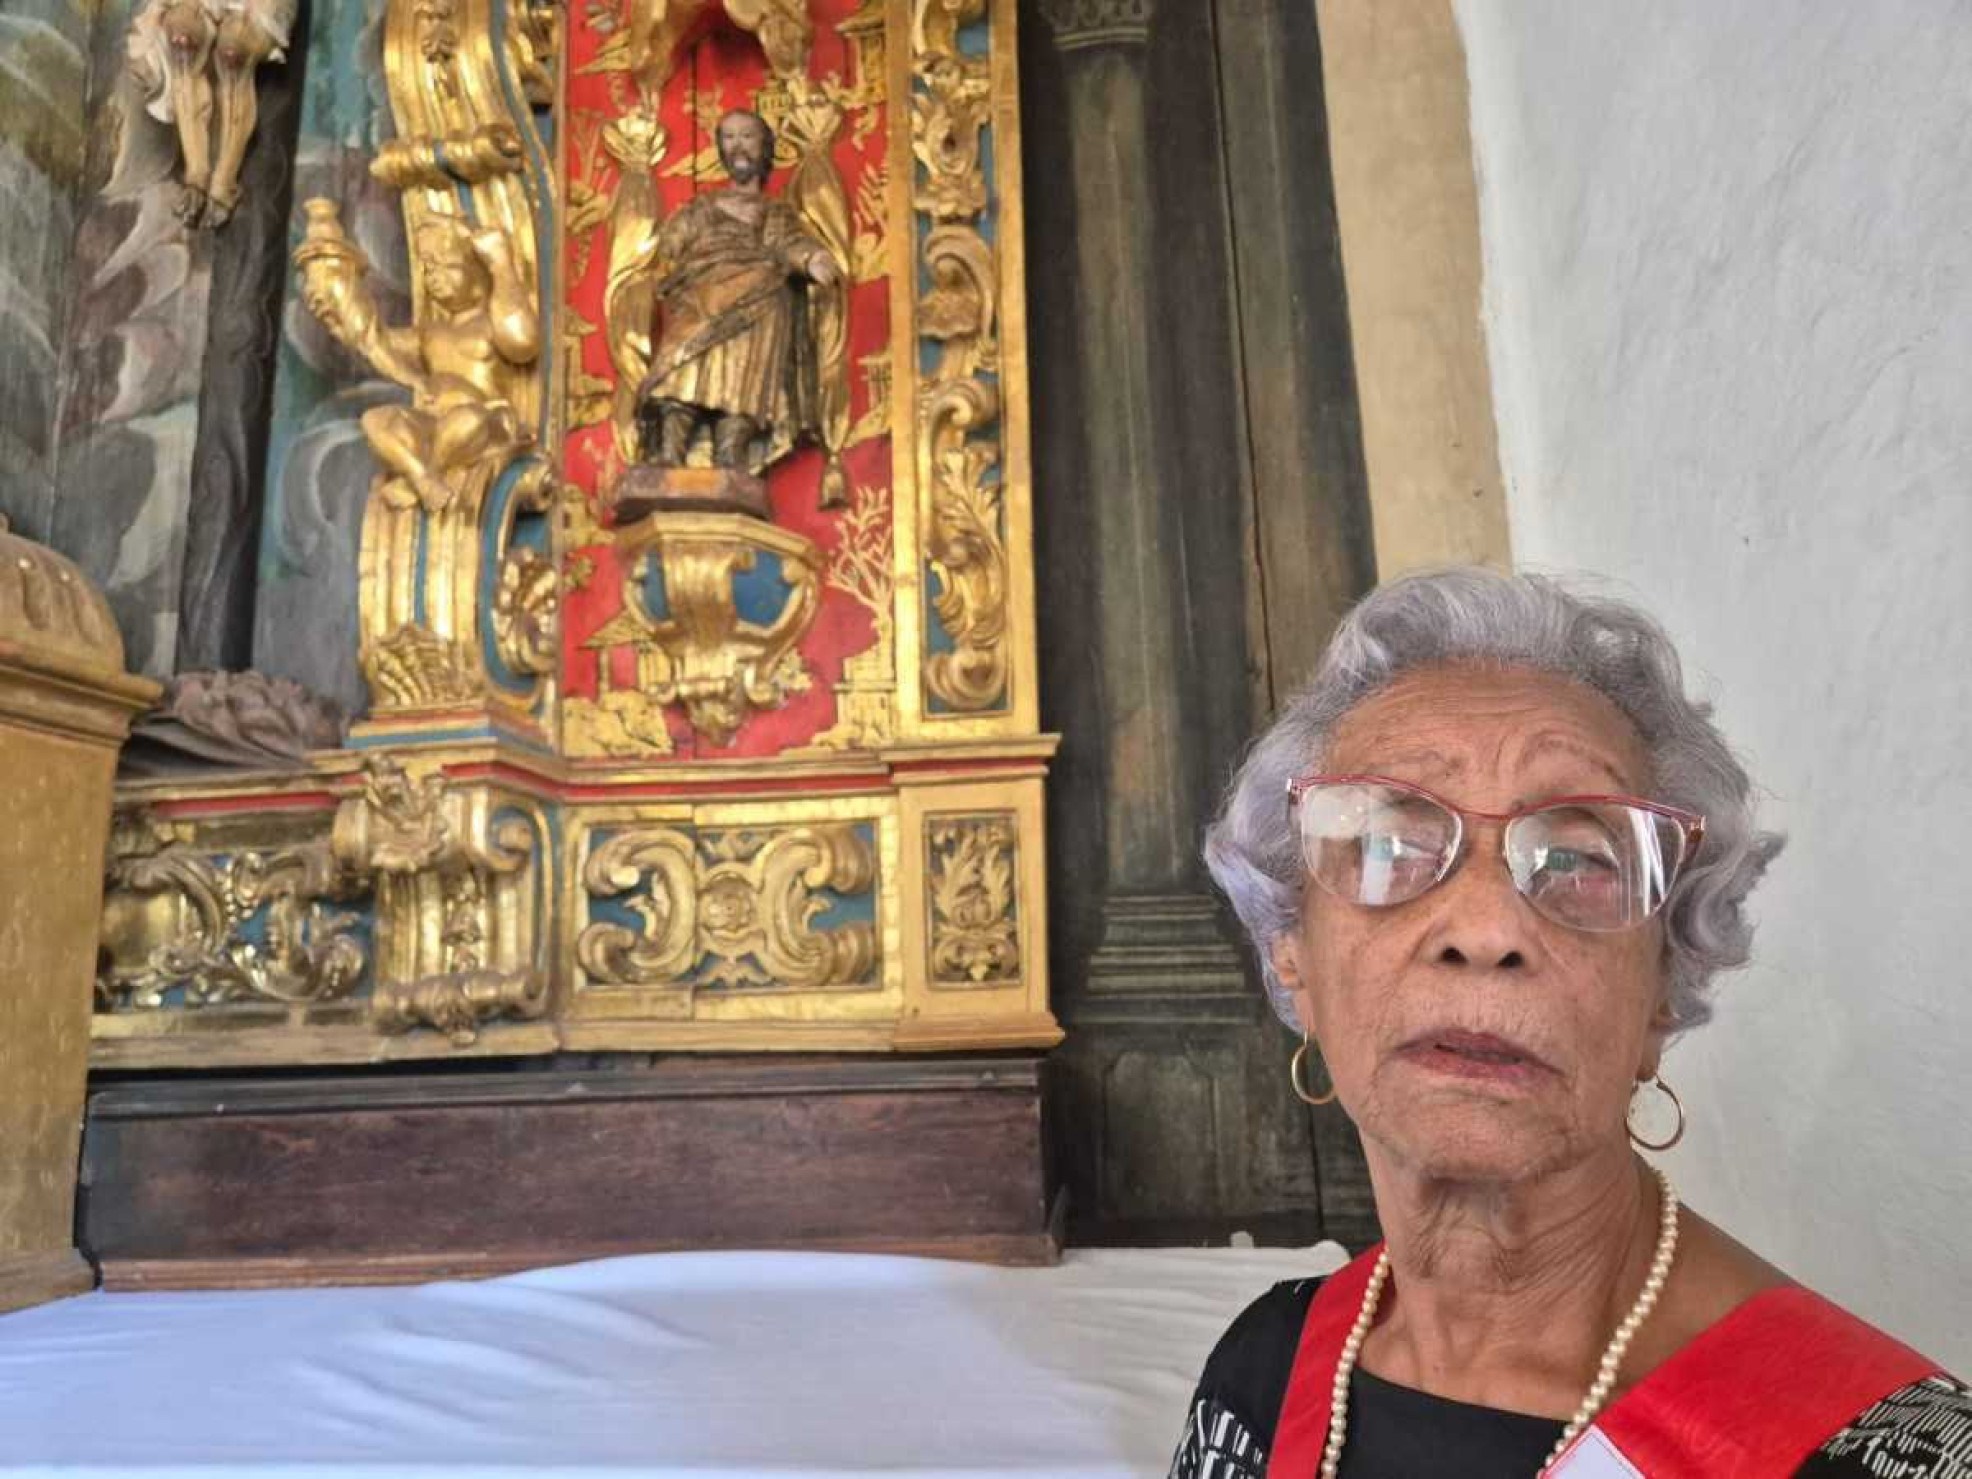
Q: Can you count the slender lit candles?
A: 0